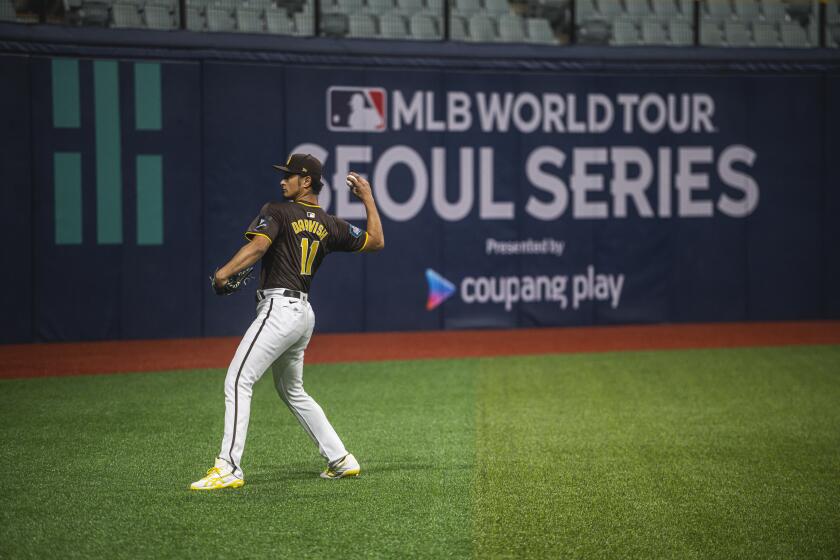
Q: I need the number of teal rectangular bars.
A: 5